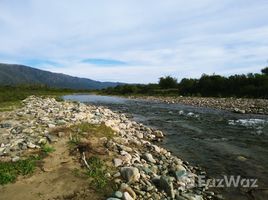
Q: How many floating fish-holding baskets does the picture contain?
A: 0